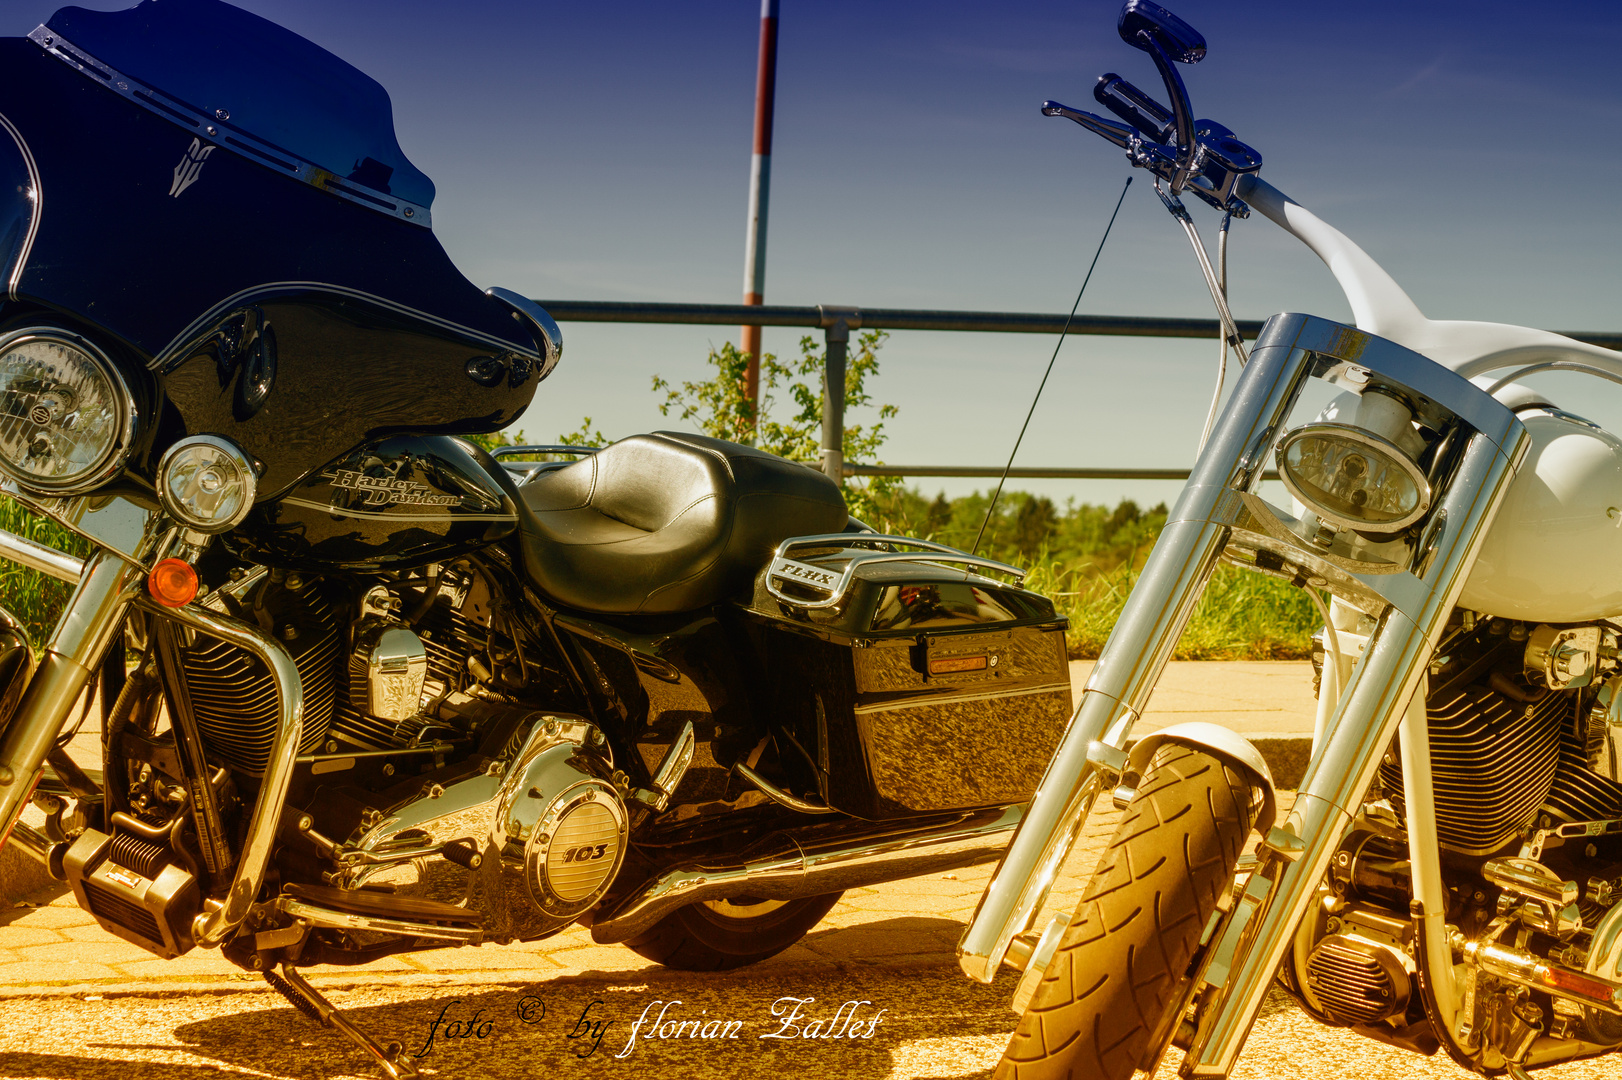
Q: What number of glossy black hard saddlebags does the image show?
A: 1